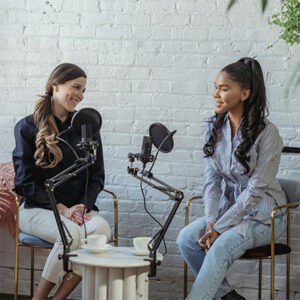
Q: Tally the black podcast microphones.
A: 2